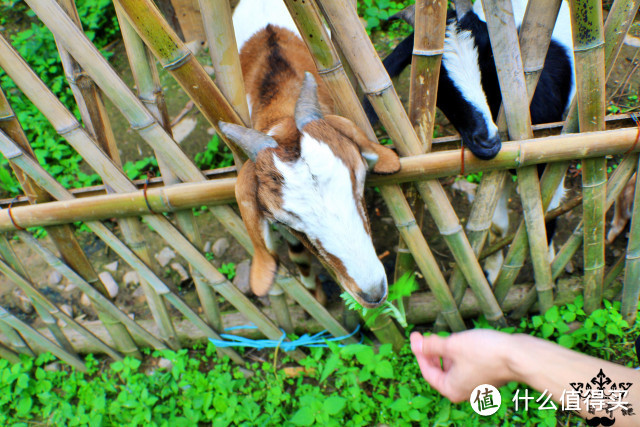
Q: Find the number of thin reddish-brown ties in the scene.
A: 4